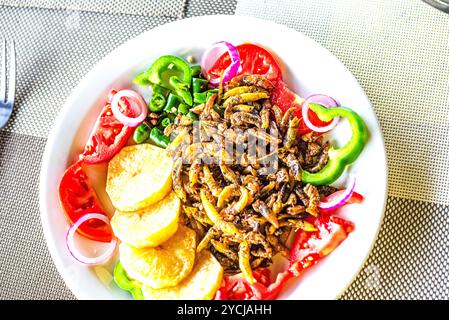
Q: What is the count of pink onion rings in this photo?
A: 5